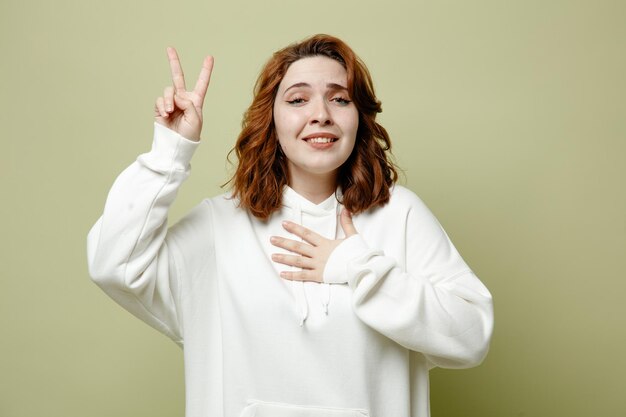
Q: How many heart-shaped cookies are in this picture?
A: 0